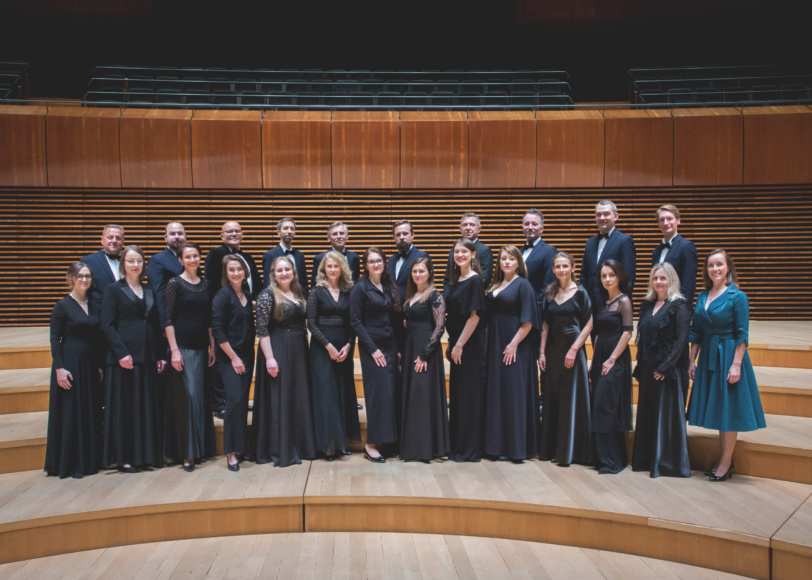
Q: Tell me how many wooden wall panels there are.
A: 12